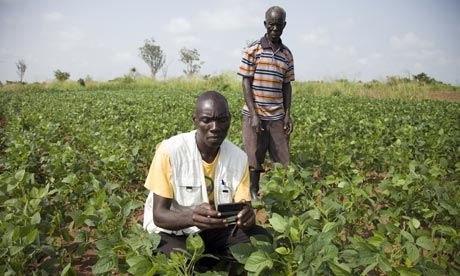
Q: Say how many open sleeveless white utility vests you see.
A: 1